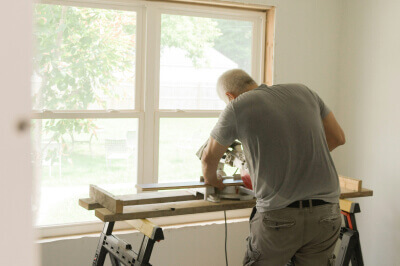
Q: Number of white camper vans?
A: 0